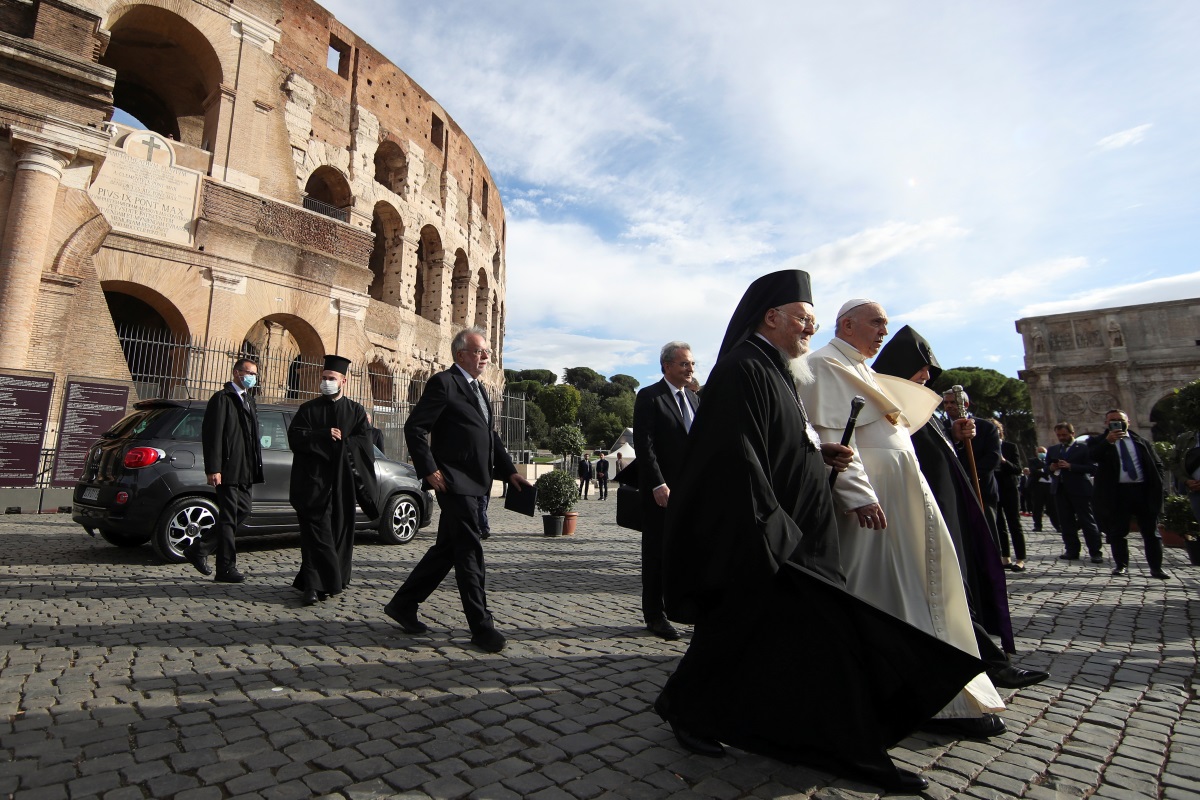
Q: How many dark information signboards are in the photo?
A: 2